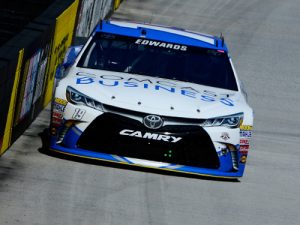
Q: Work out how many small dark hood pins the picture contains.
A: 4